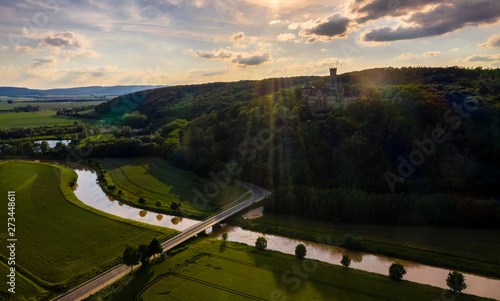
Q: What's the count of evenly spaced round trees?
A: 6